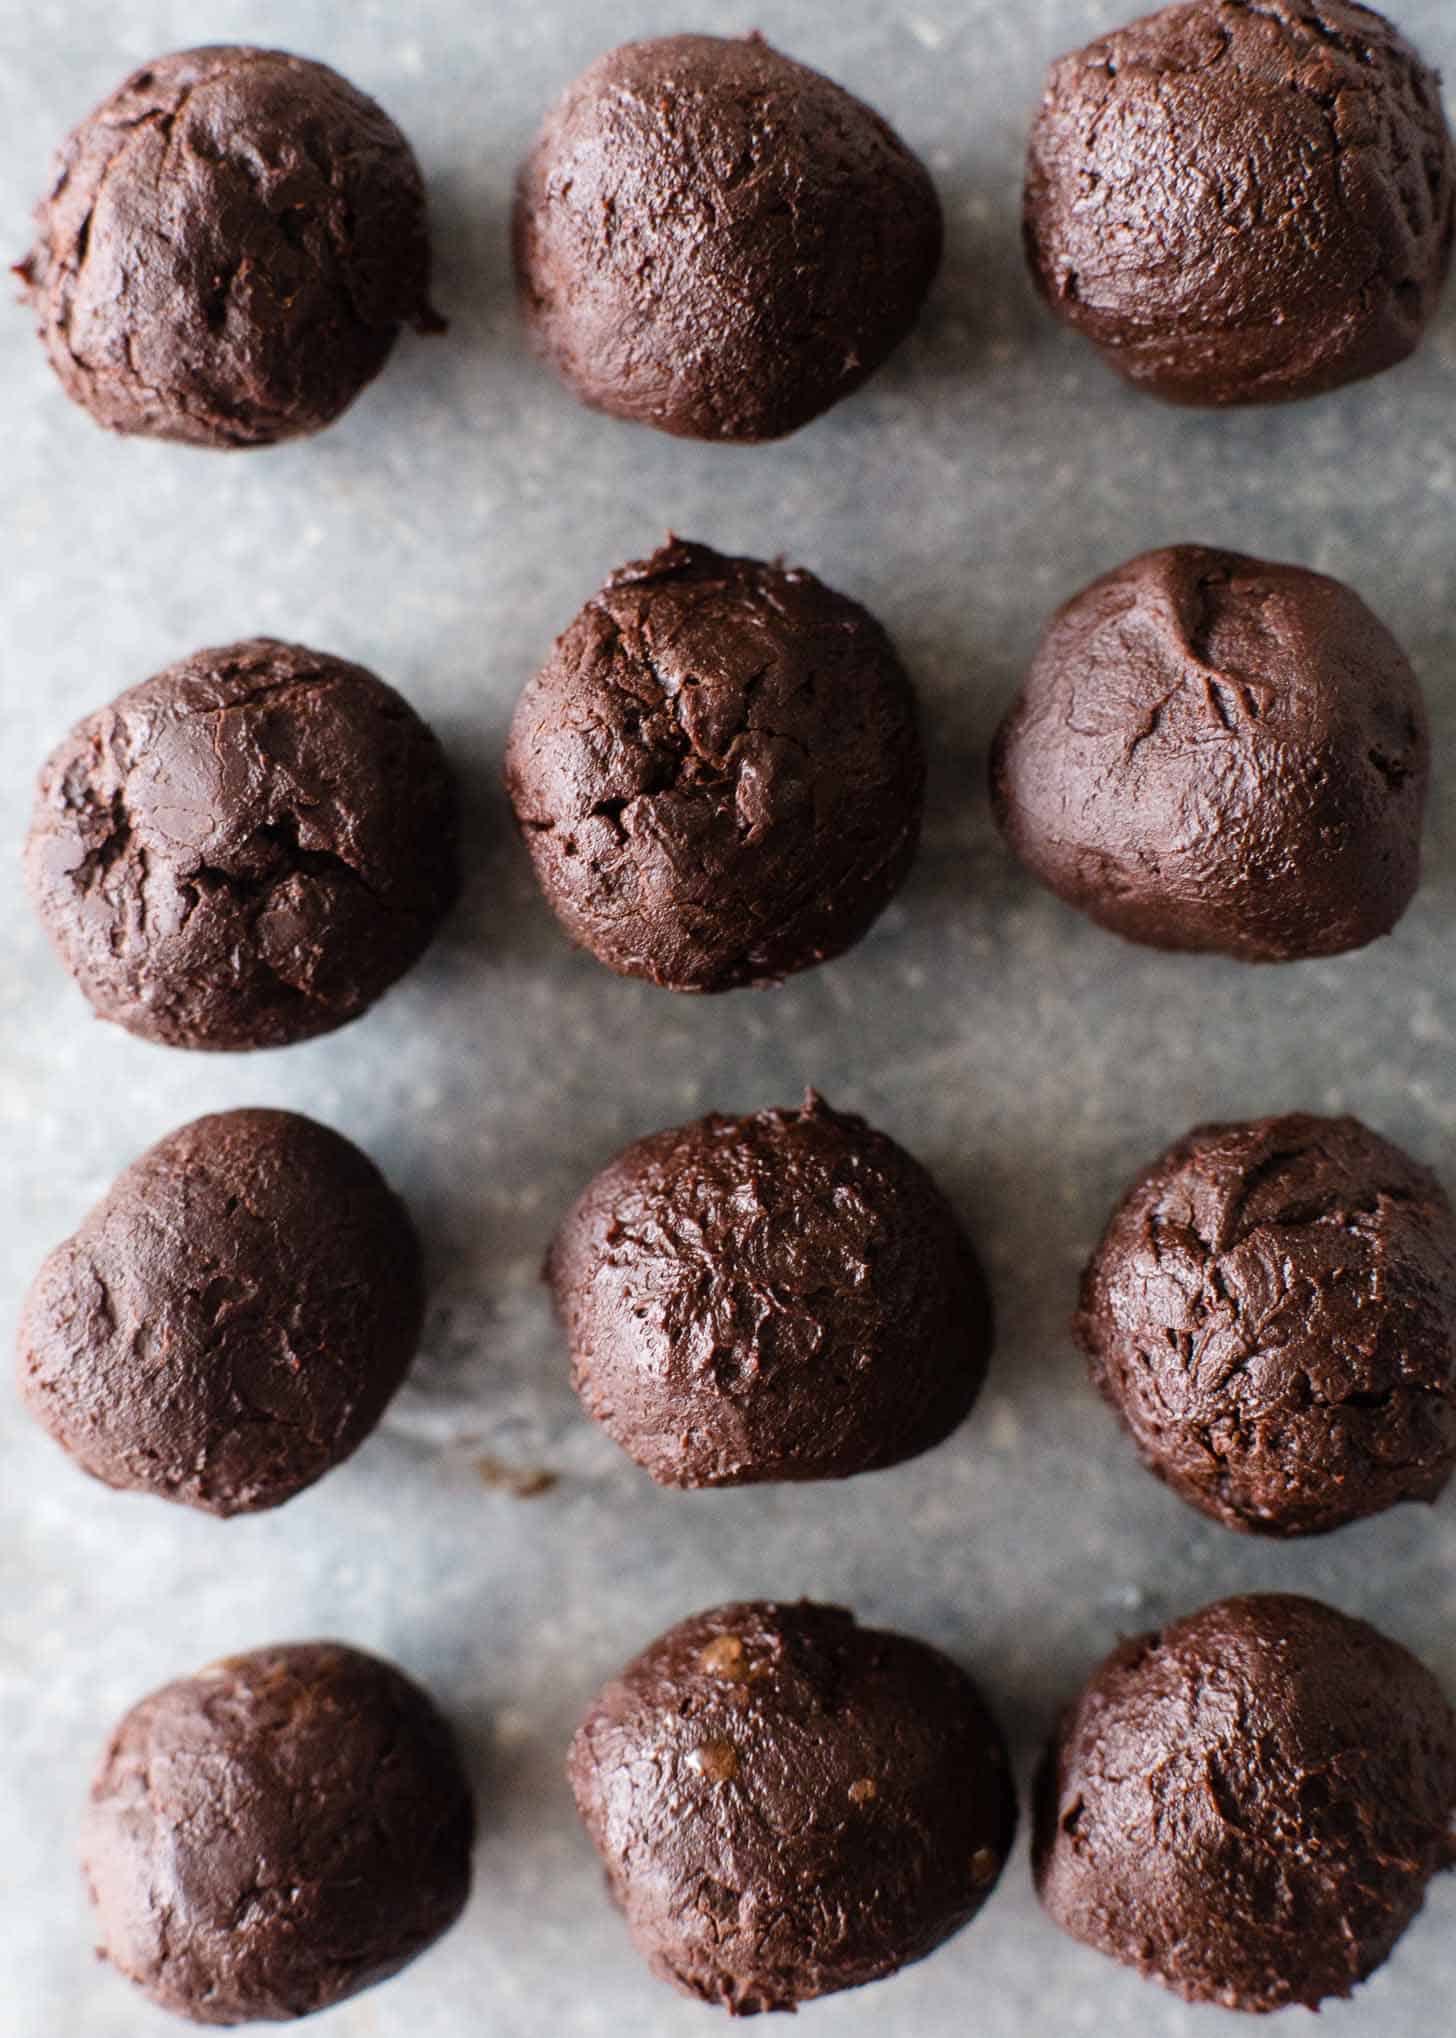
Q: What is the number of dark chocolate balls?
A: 12